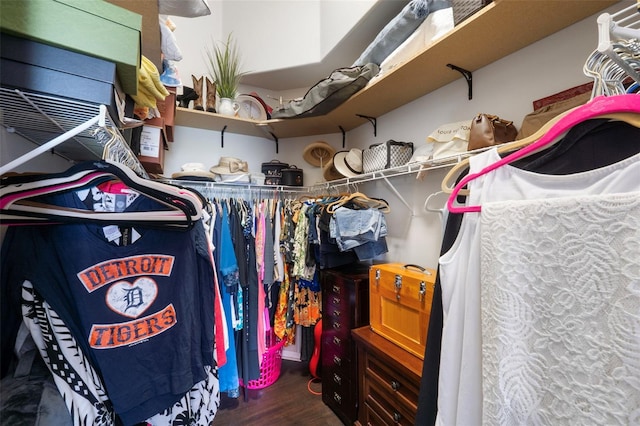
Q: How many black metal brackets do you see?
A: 5